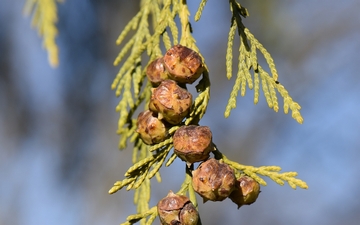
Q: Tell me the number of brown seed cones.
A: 8